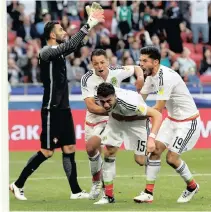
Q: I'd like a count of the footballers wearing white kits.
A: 3